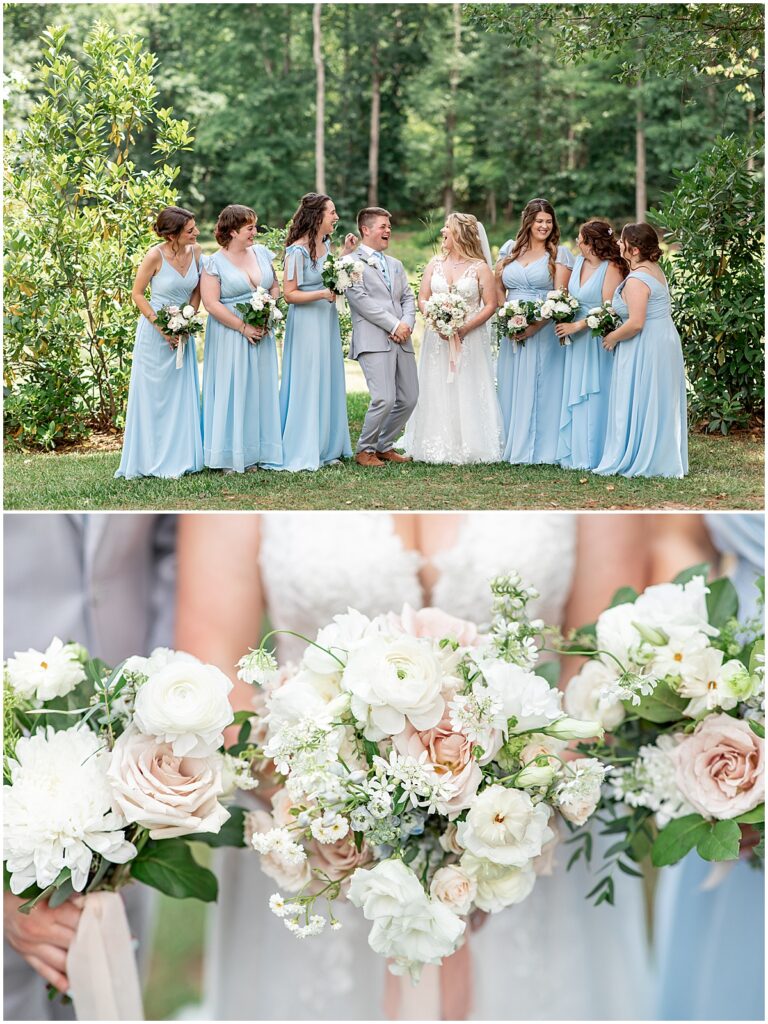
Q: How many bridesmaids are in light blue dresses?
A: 6